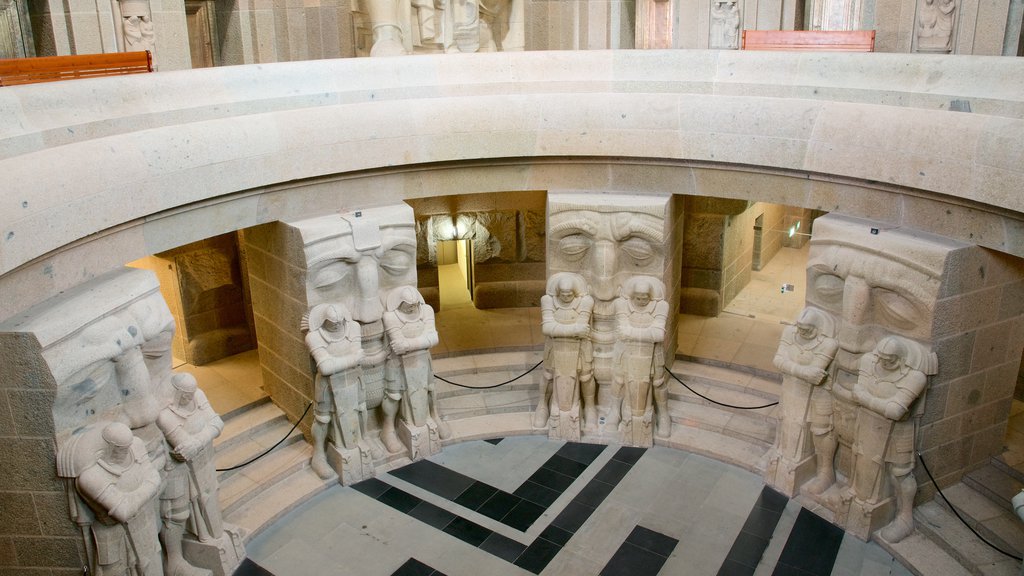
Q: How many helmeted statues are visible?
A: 8